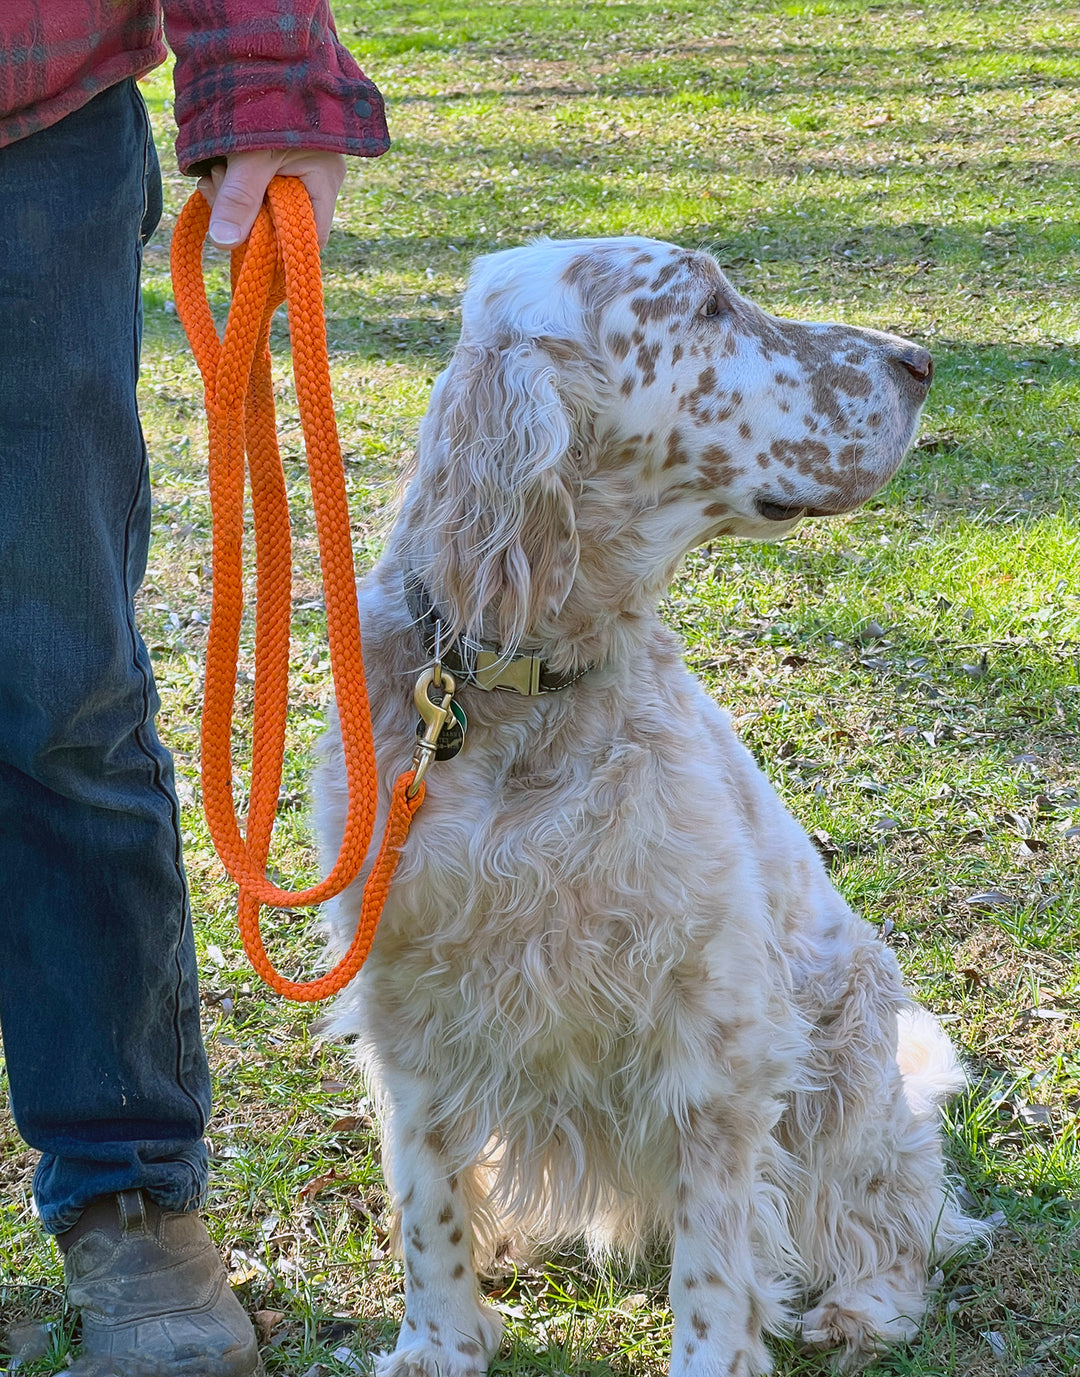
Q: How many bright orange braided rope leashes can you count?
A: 1